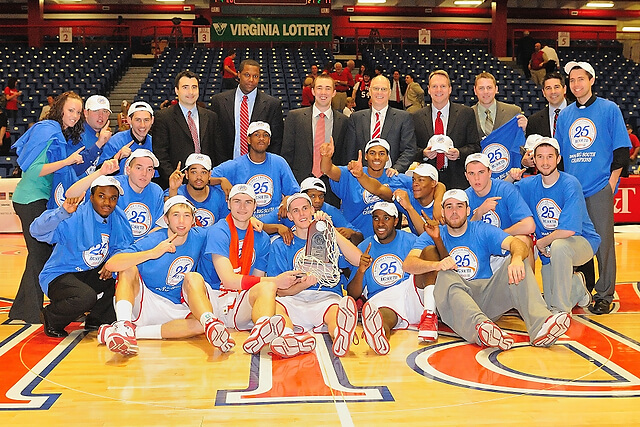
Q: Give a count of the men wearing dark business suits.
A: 6